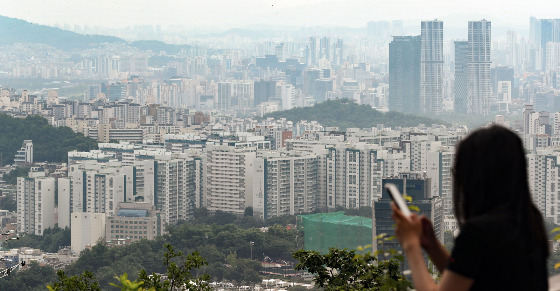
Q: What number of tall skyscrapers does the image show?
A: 4